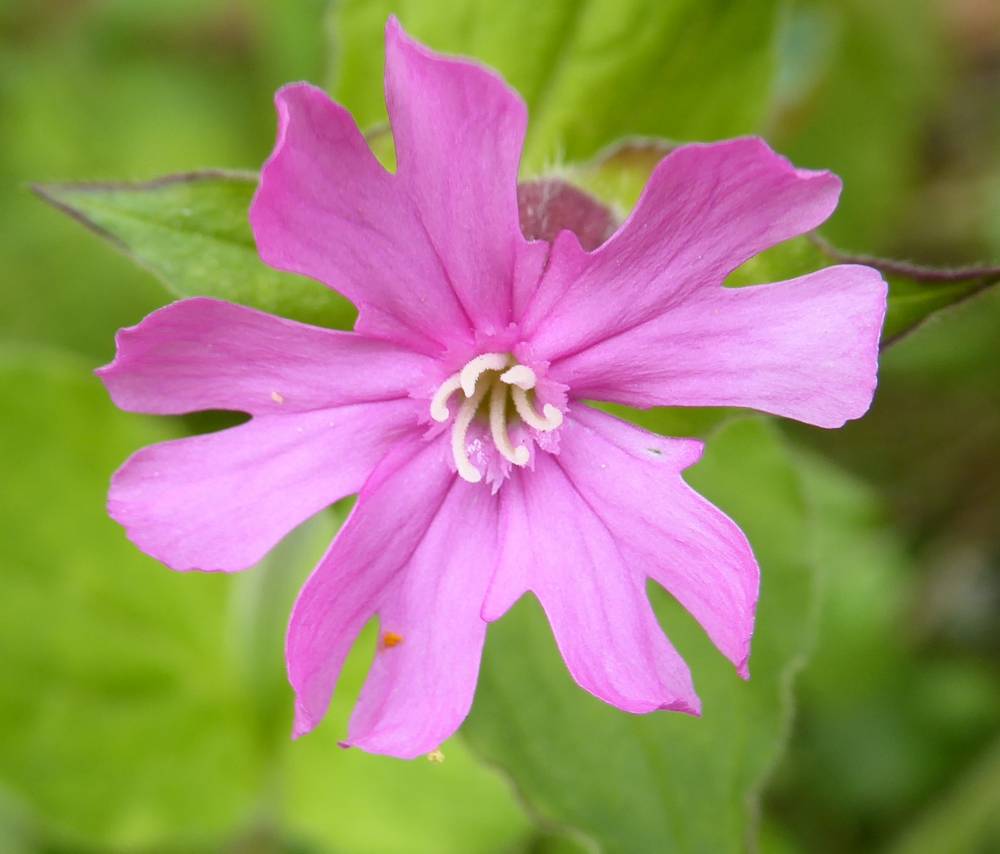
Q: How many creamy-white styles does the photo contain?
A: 6